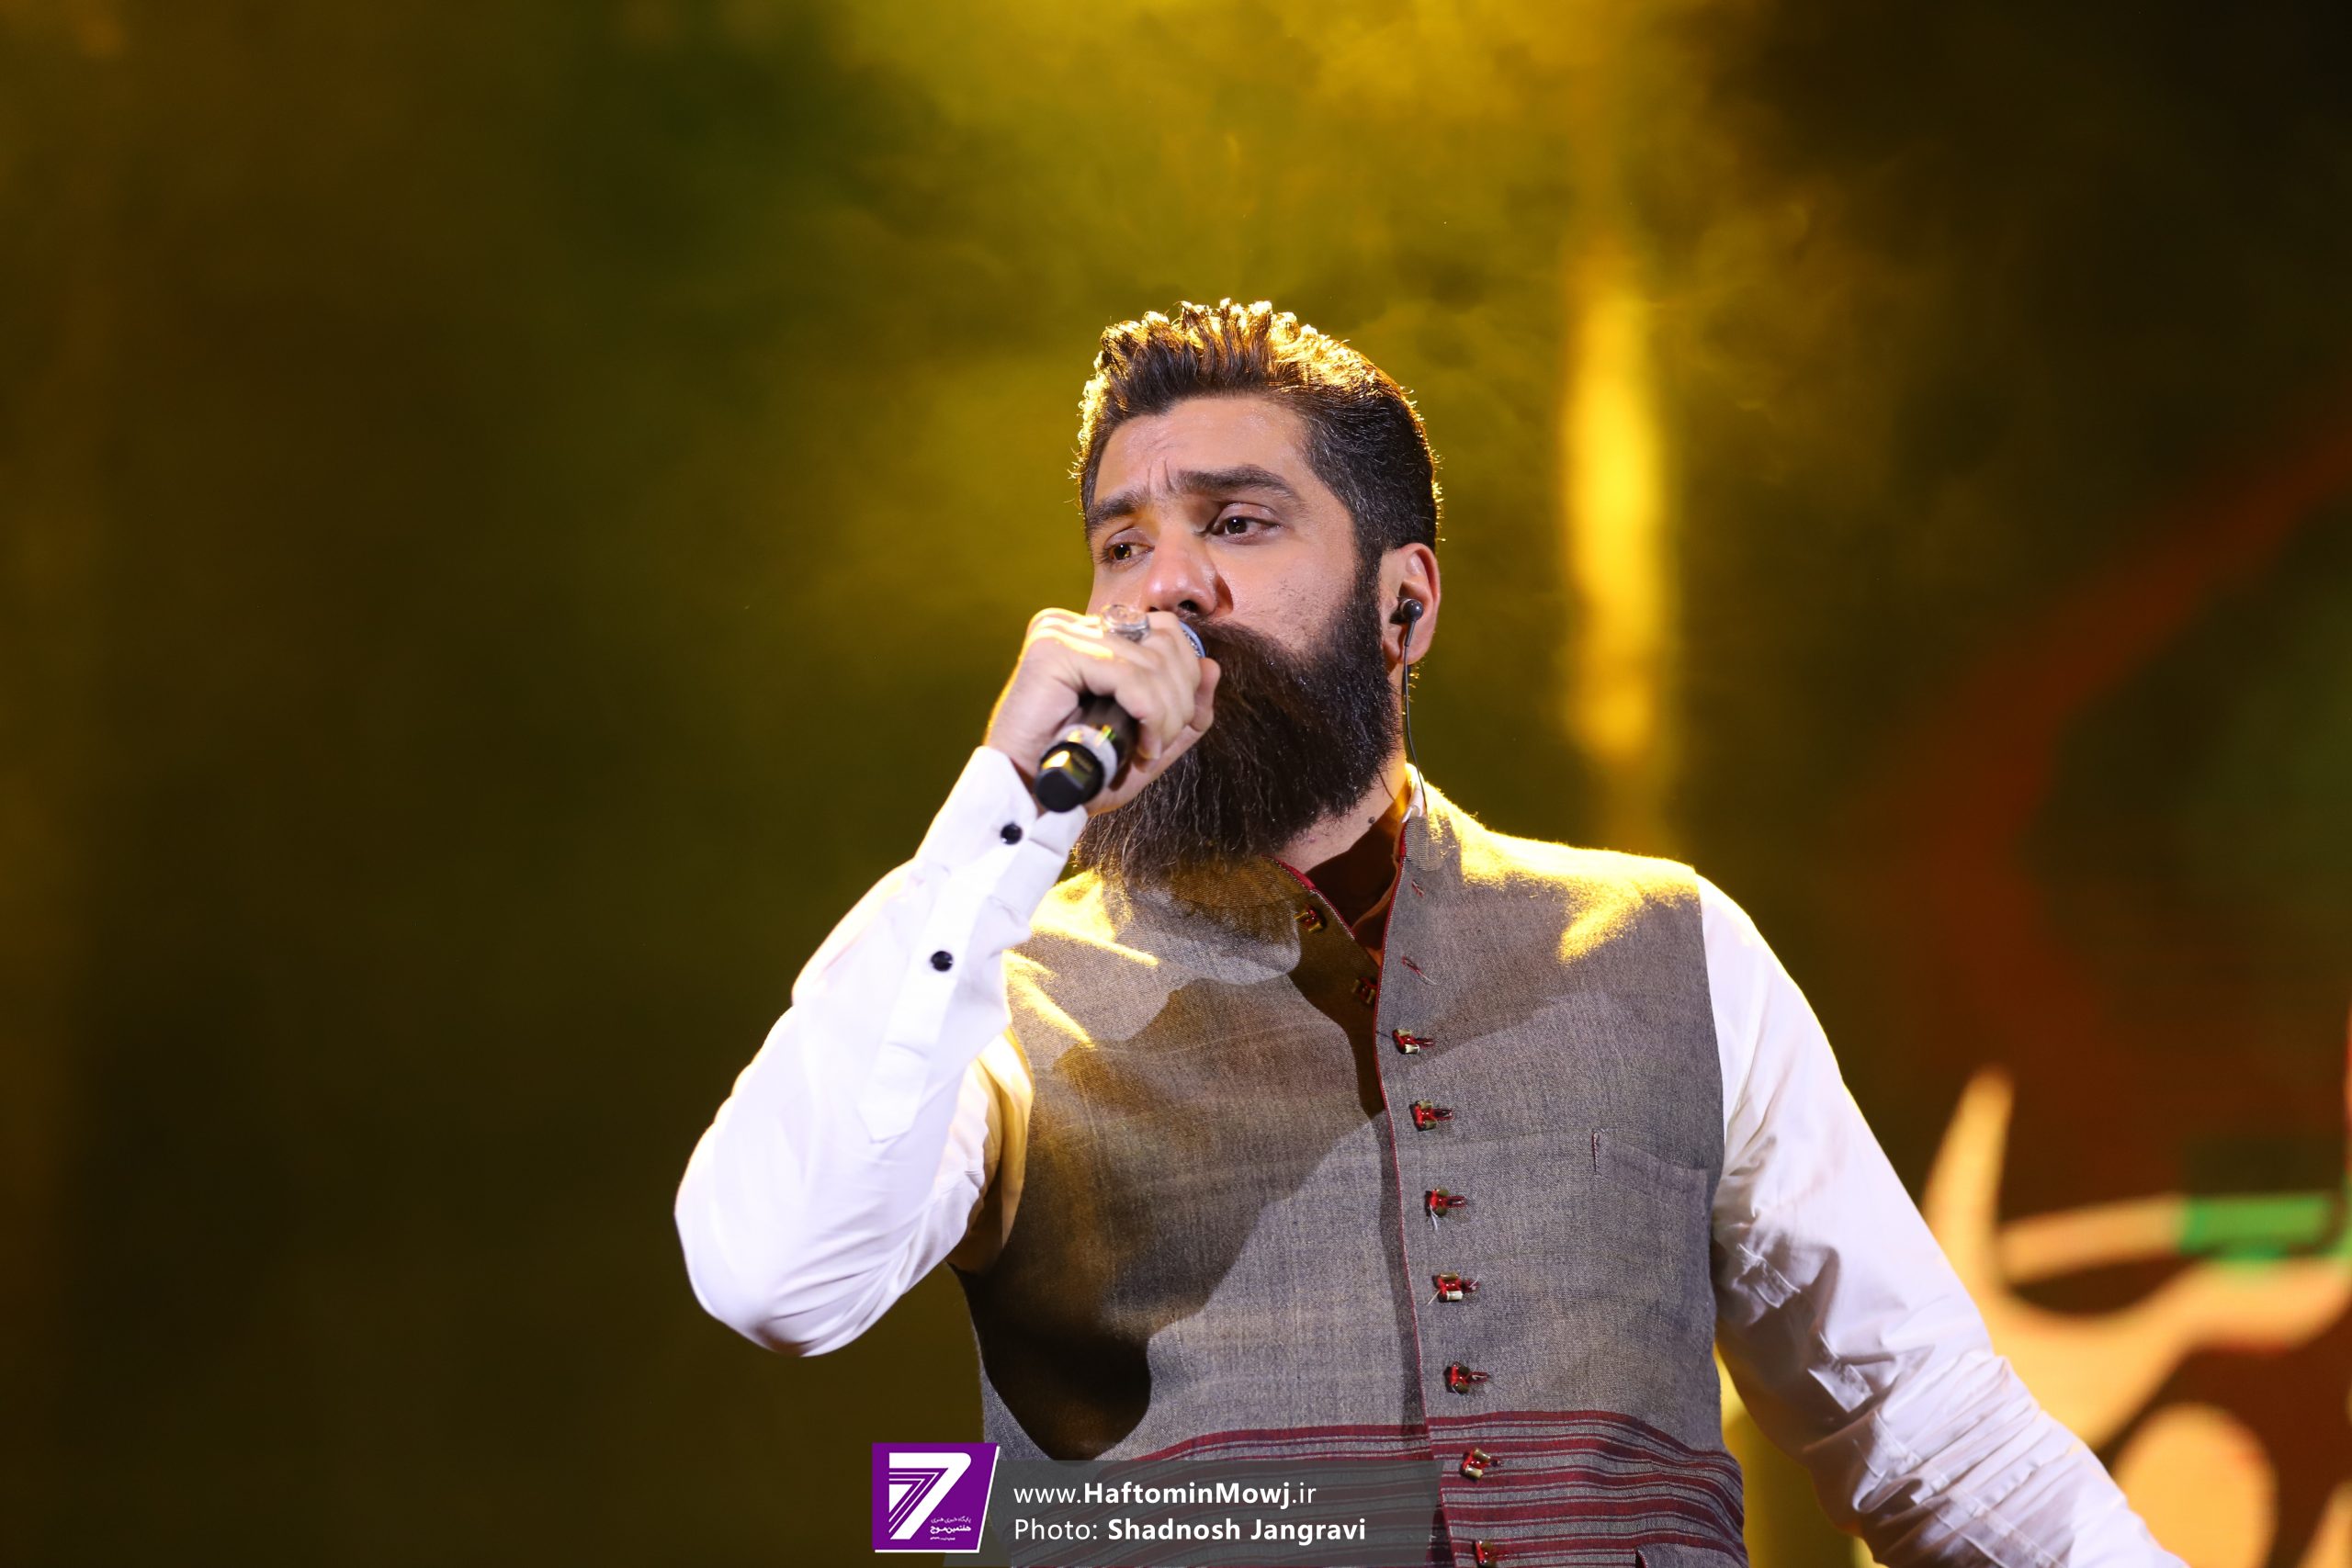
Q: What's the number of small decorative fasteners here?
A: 9